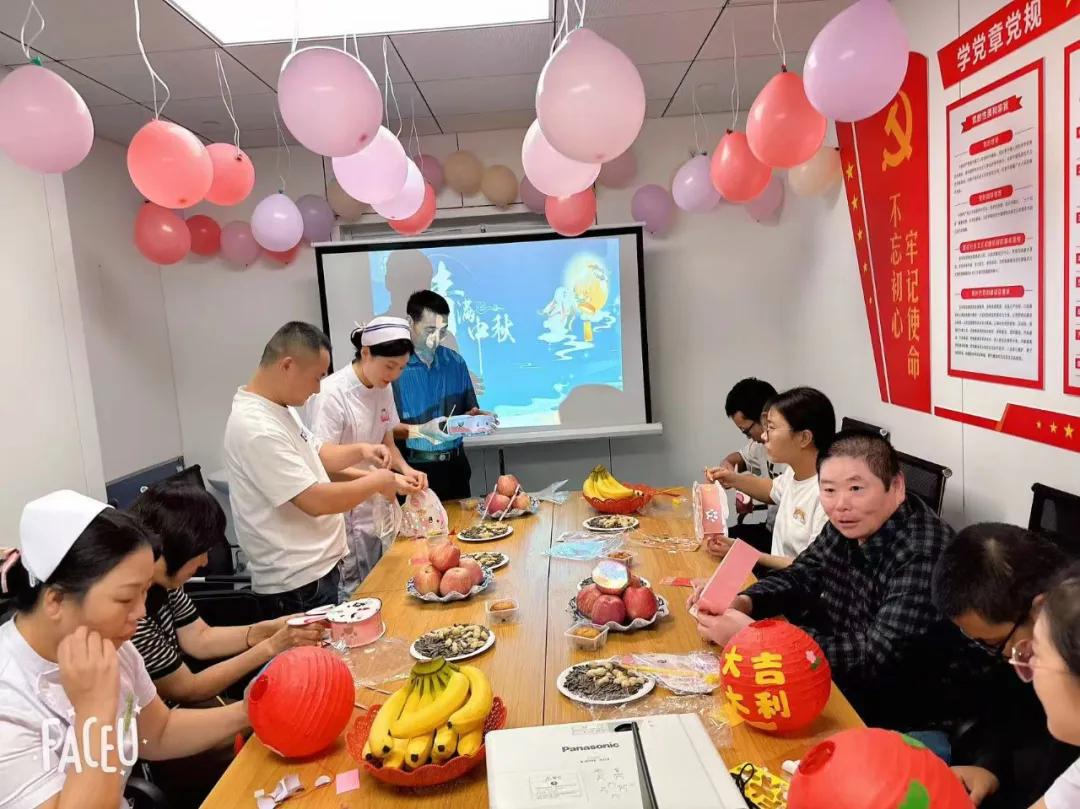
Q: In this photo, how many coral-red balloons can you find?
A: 9